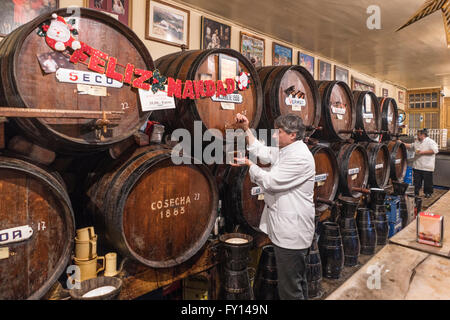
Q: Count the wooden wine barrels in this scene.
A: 13